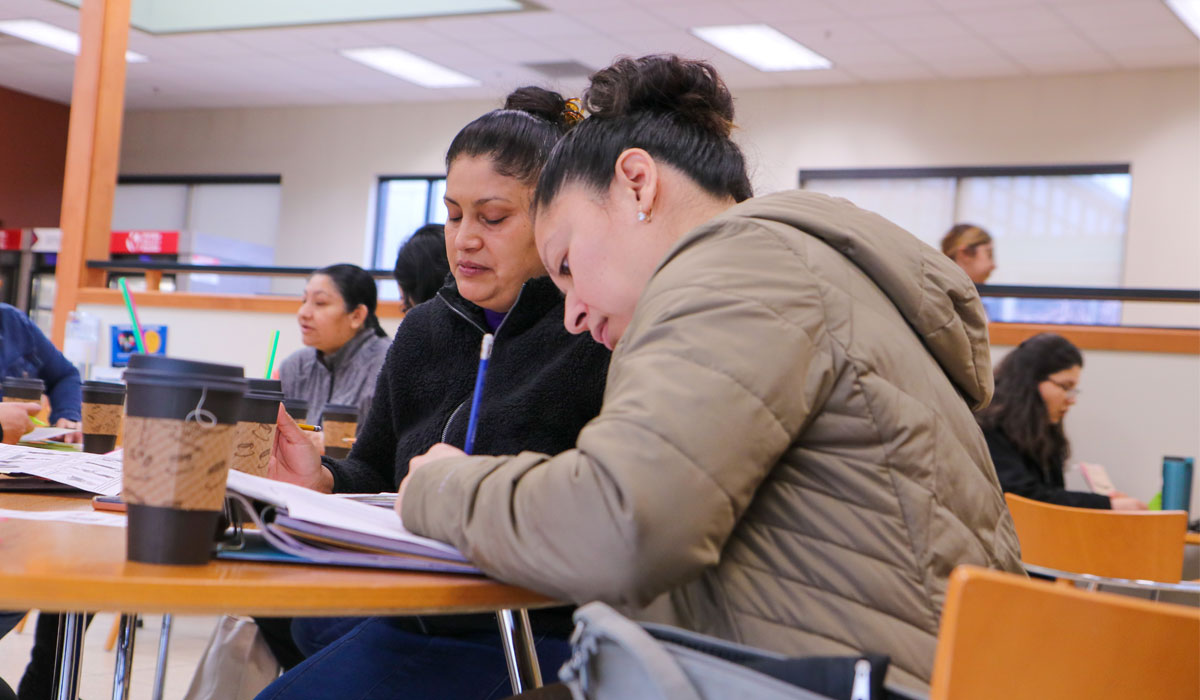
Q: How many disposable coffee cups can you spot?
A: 6